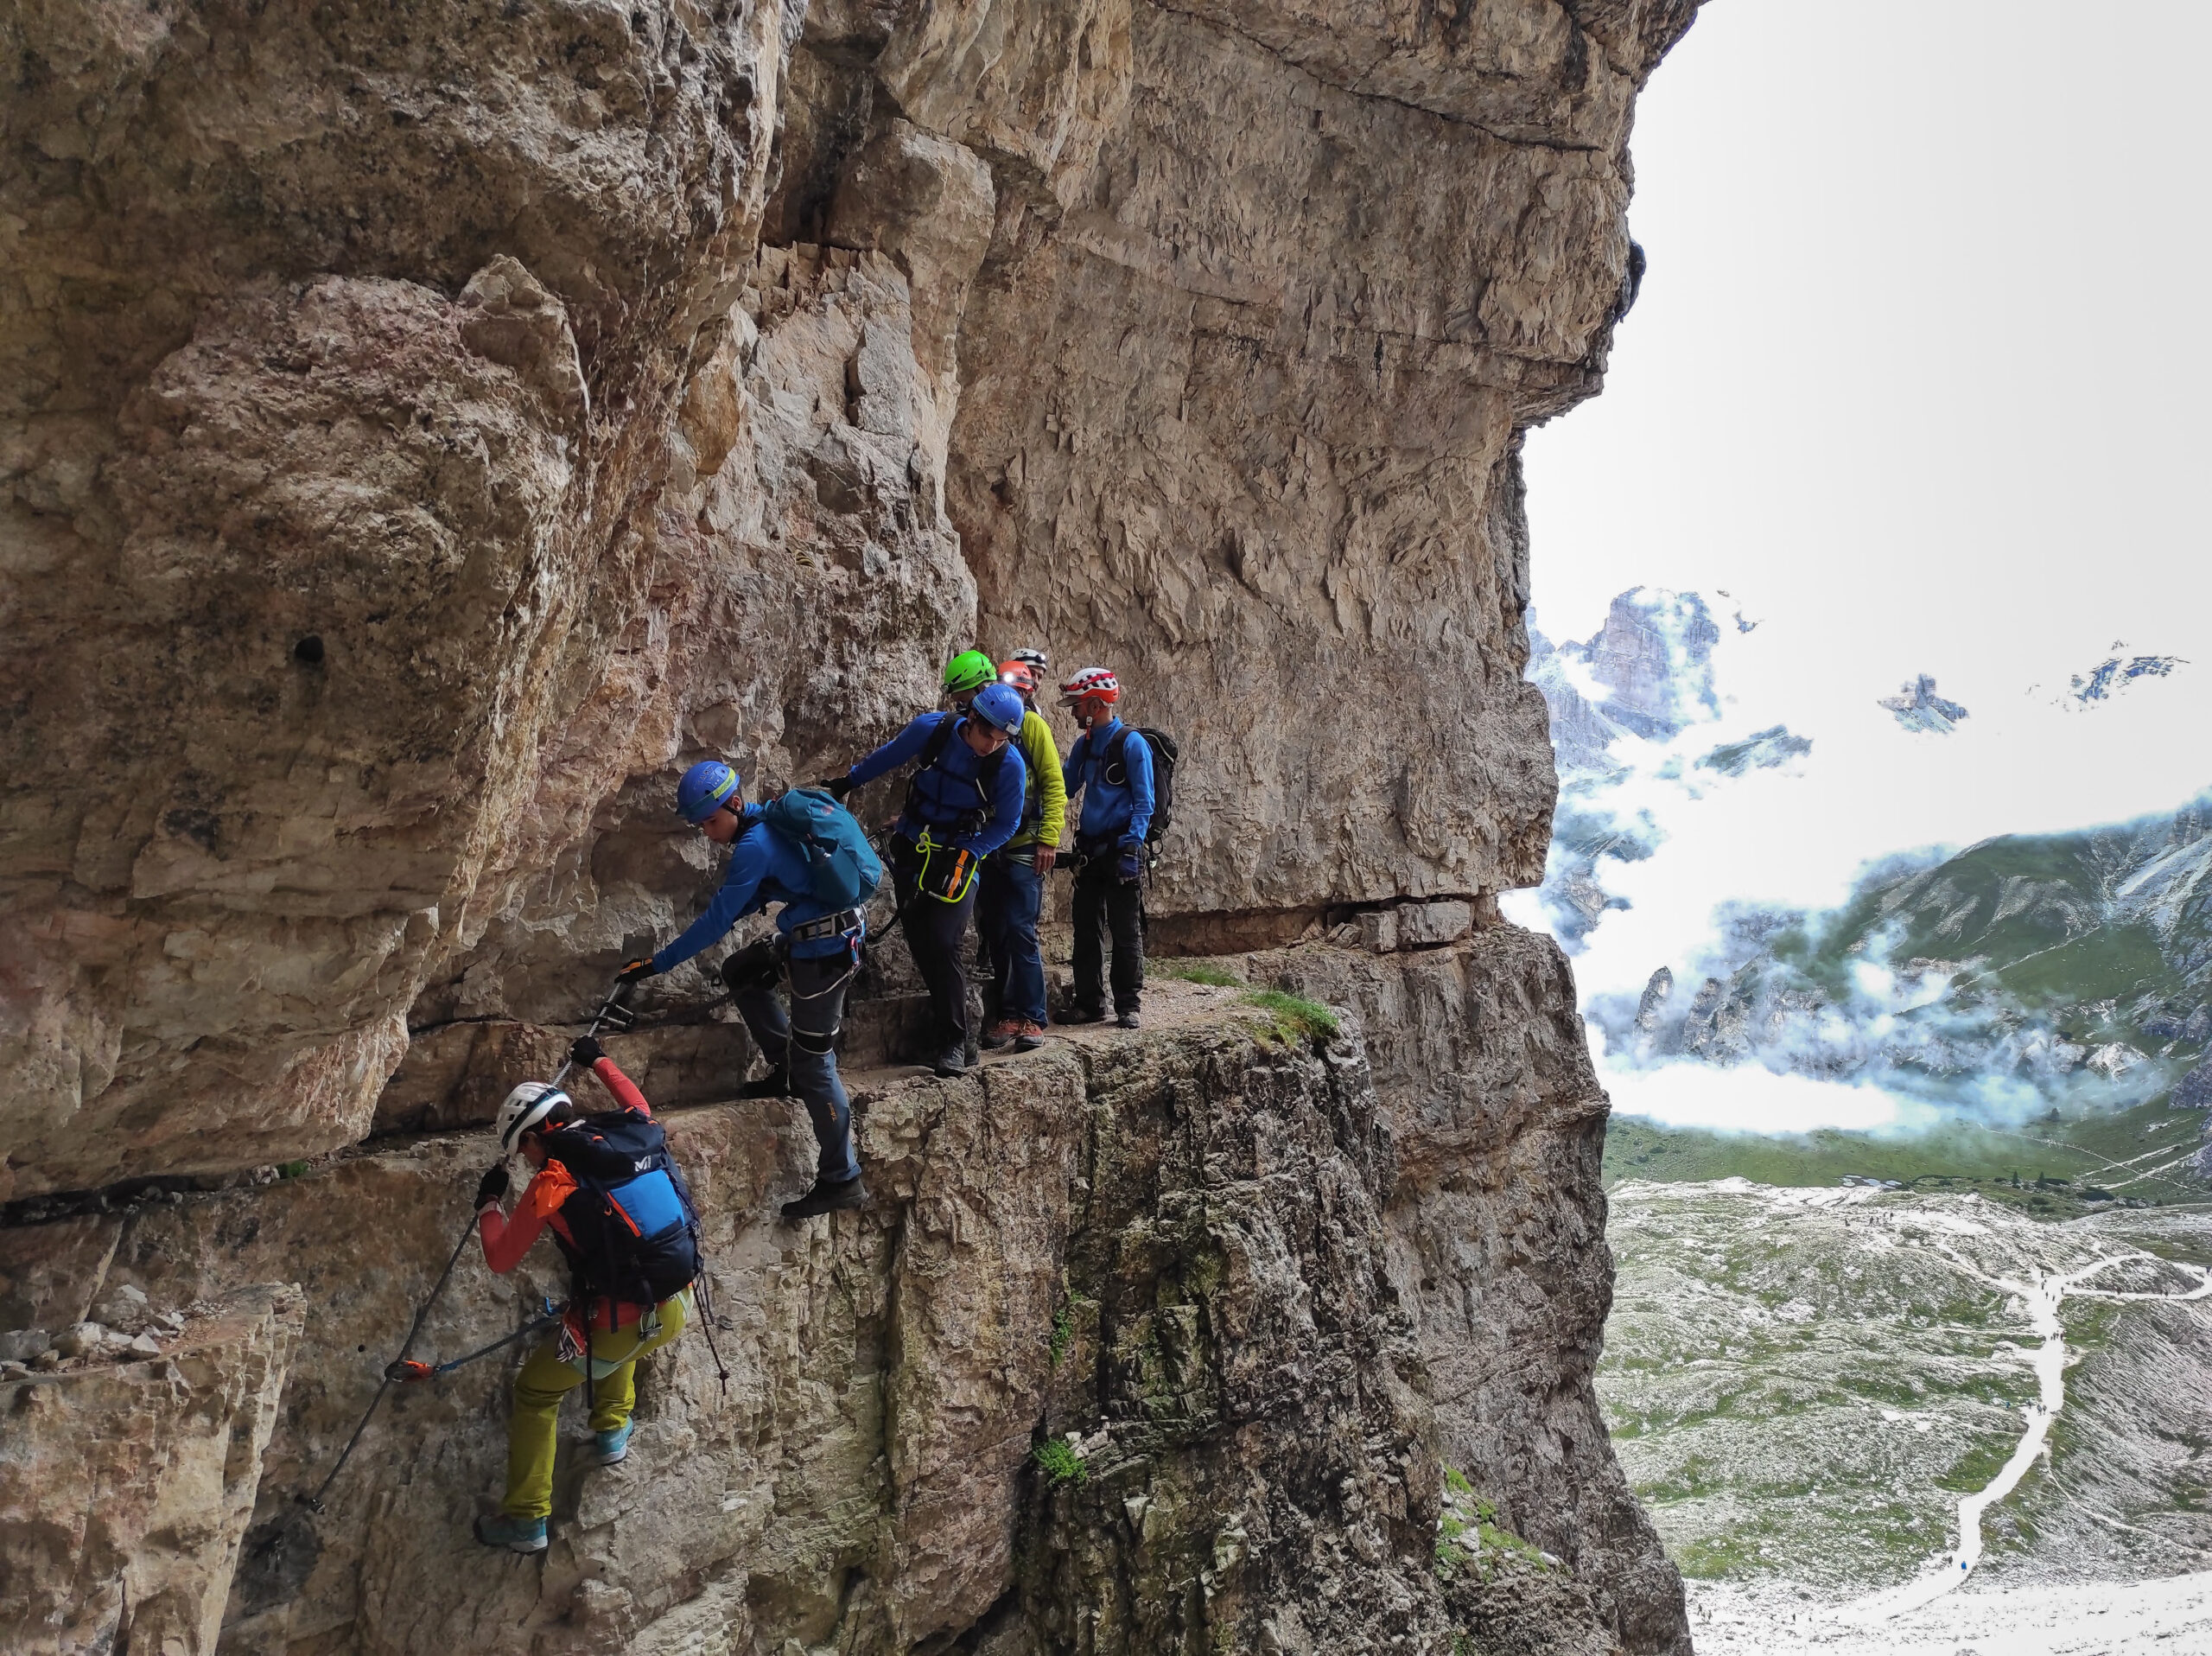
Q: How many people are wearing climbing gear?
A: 7